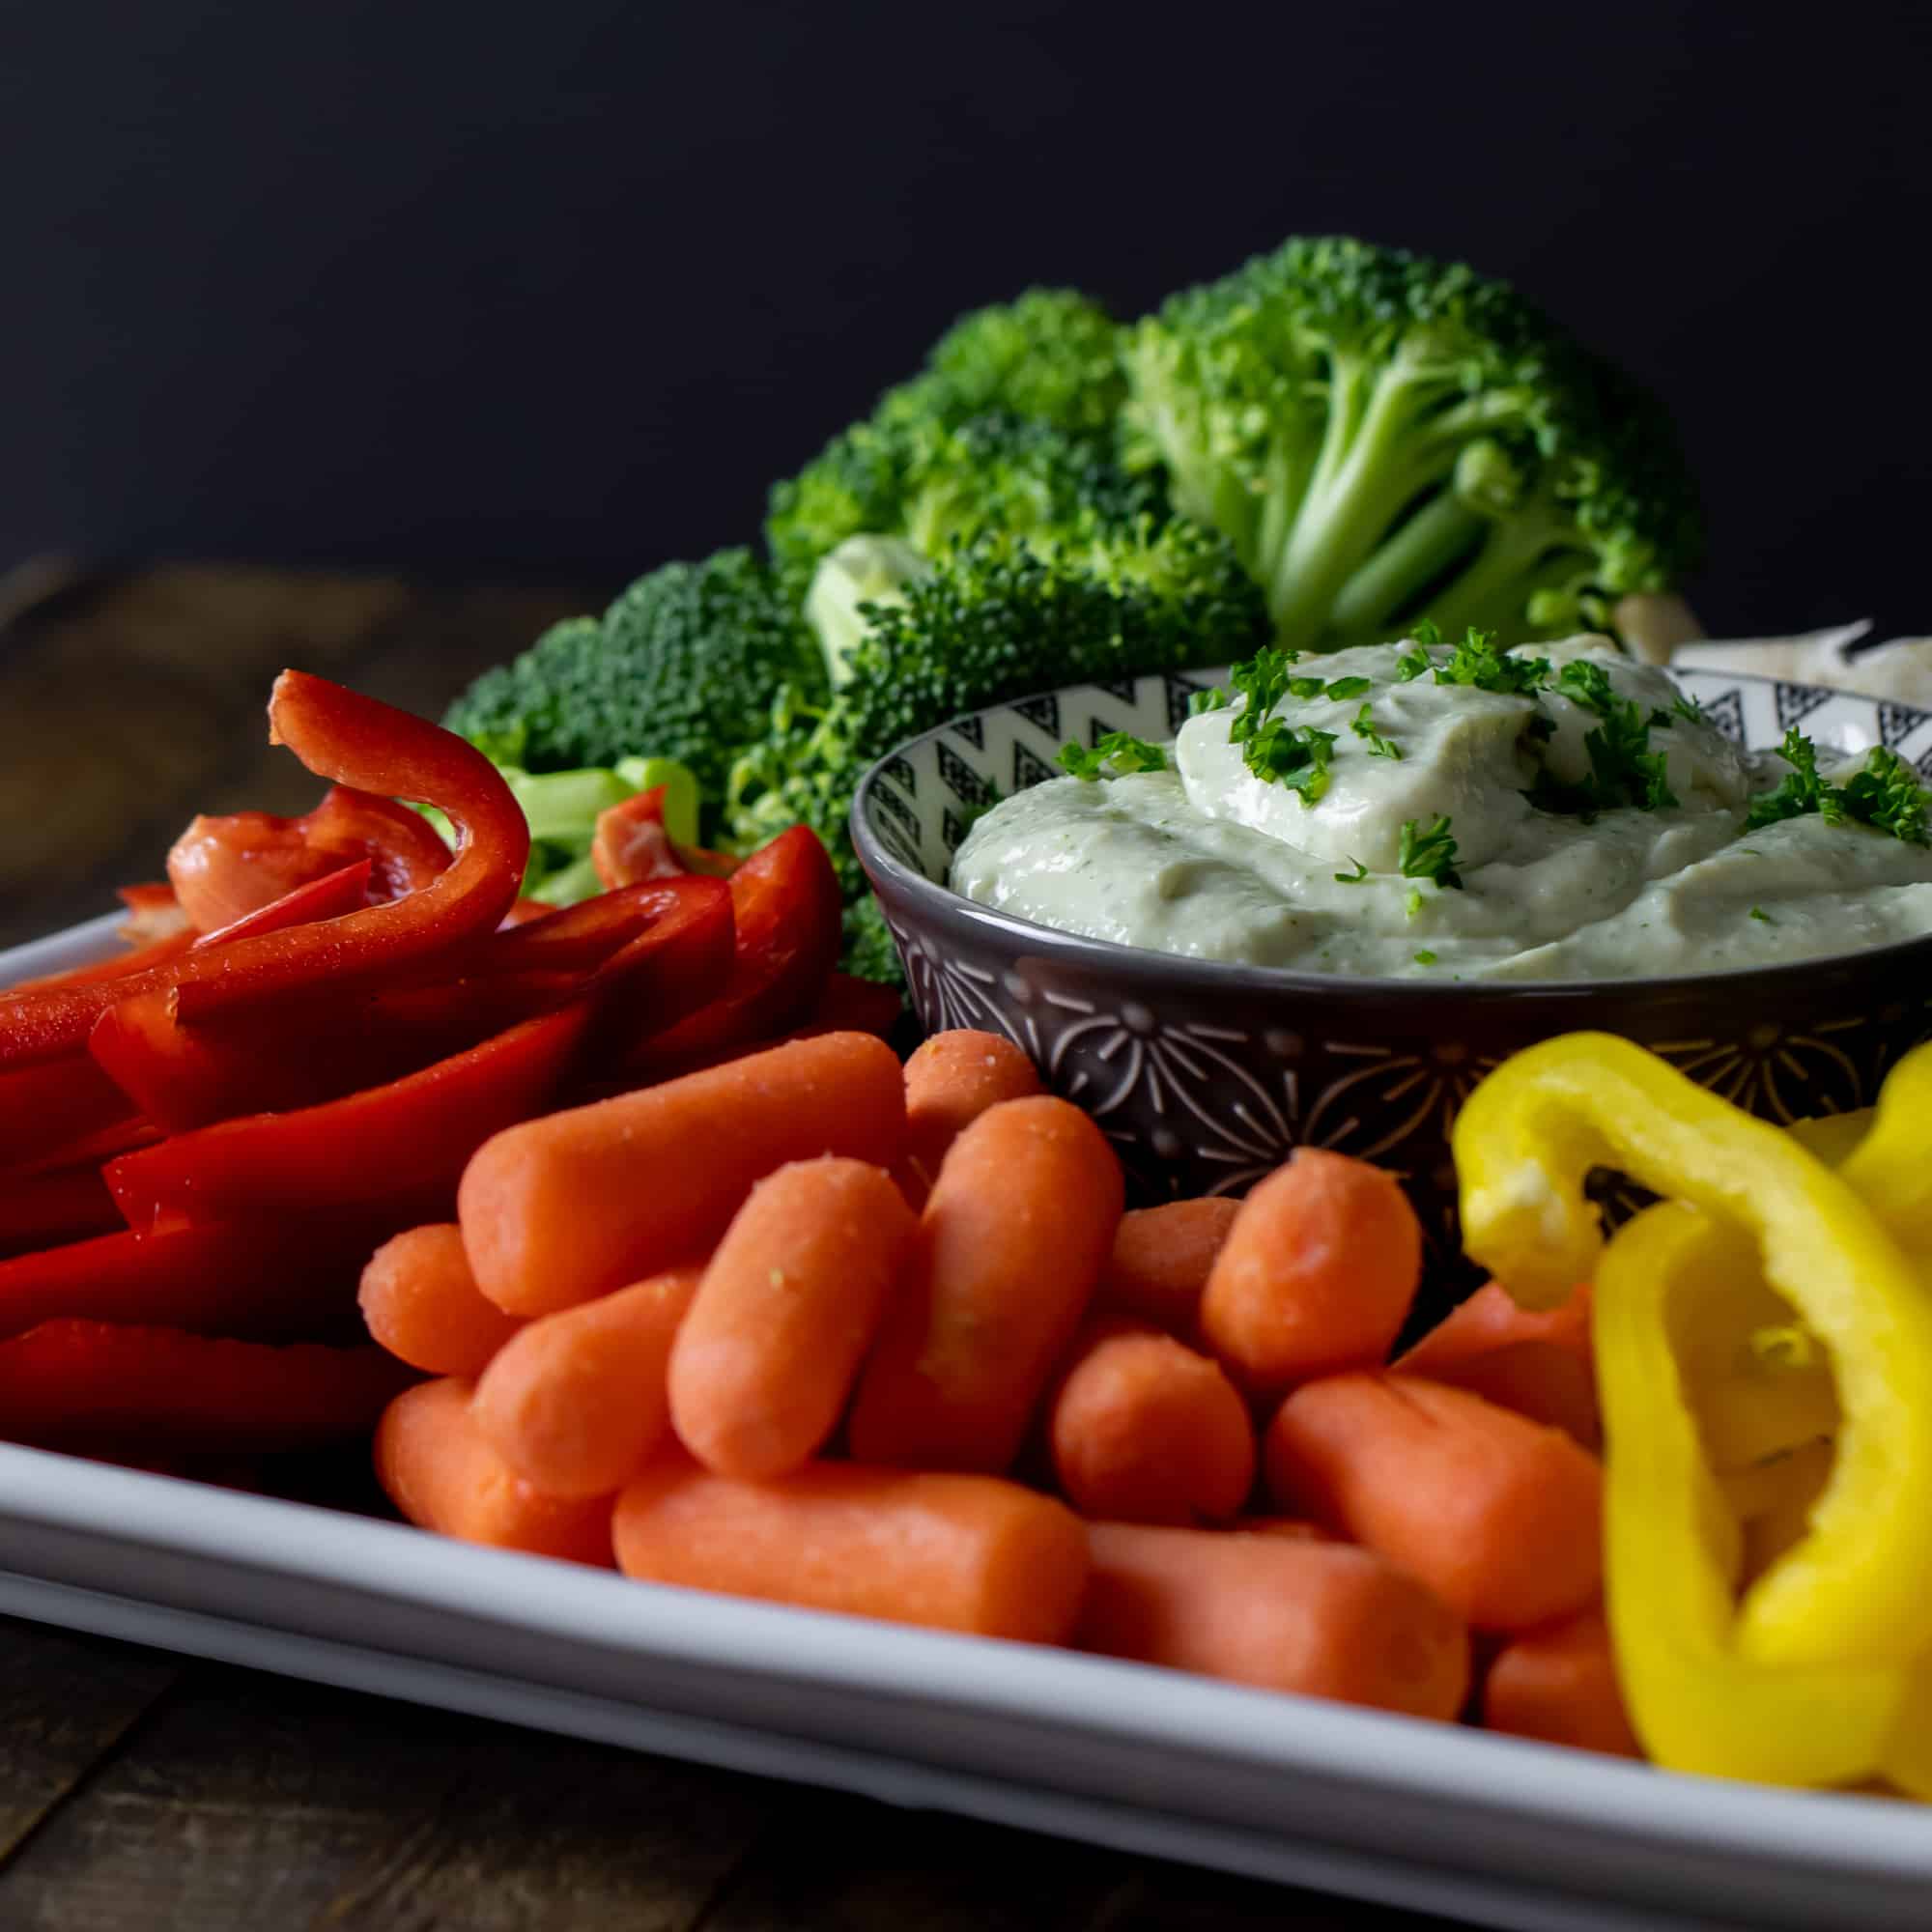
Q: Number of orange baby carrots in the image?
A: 15